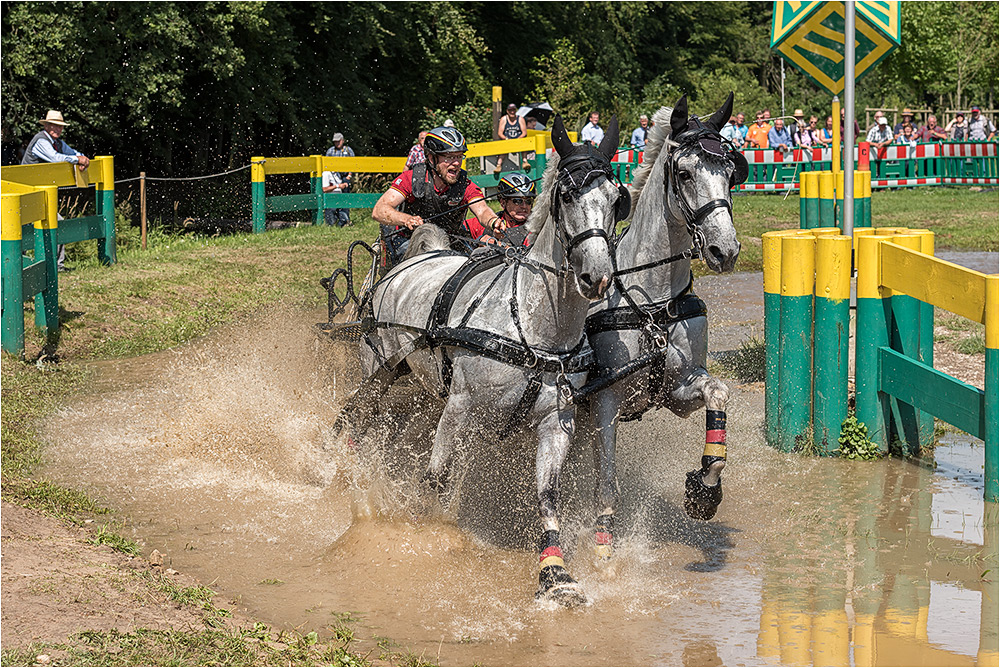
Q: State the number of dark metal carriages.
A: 1